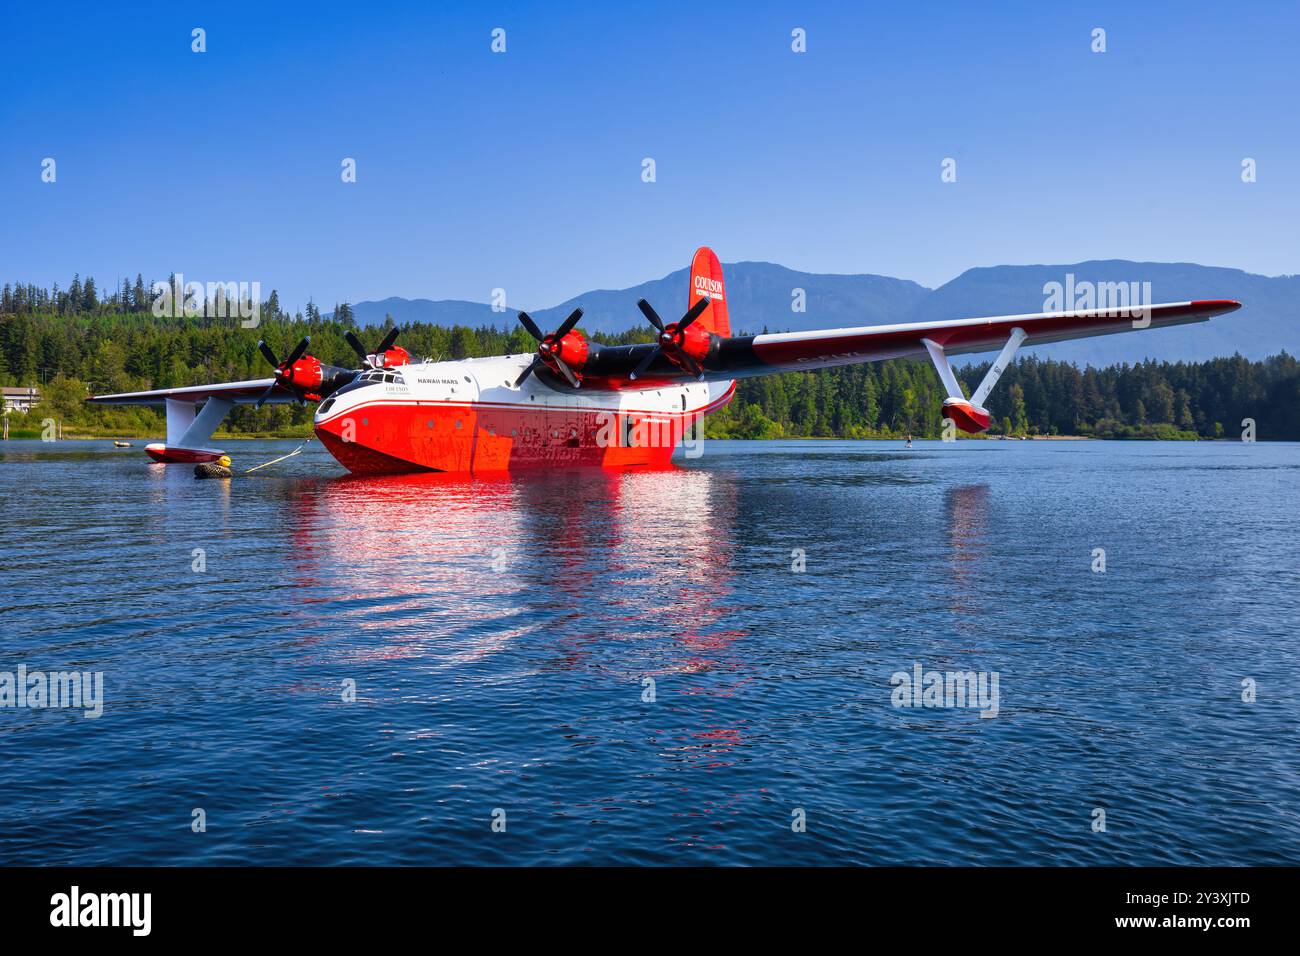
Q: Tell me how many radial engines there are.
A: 4